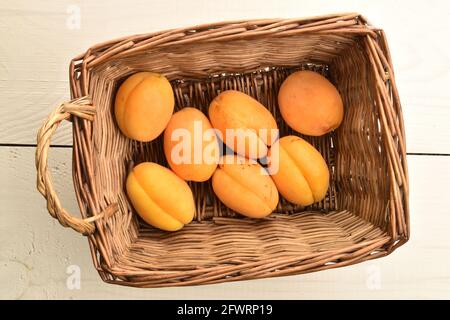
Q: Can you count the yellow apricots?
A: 7